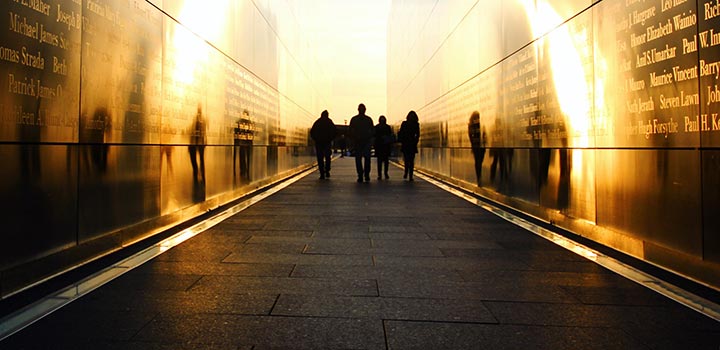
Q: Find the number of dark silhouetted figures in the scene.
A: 4